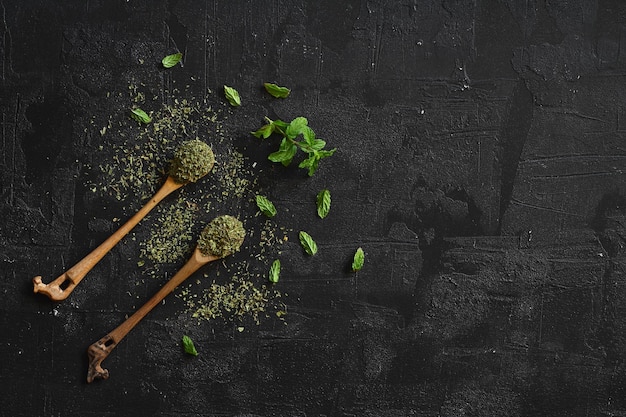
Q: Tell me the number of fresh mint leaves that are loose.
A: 10